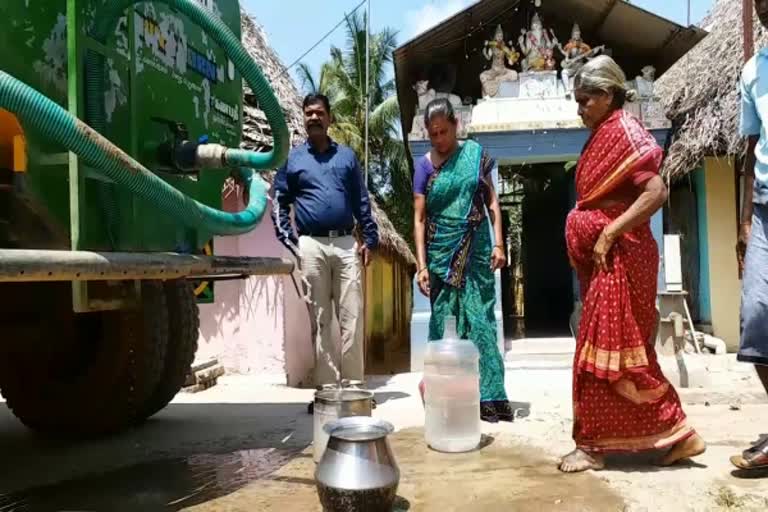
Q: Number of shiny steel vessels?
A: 2